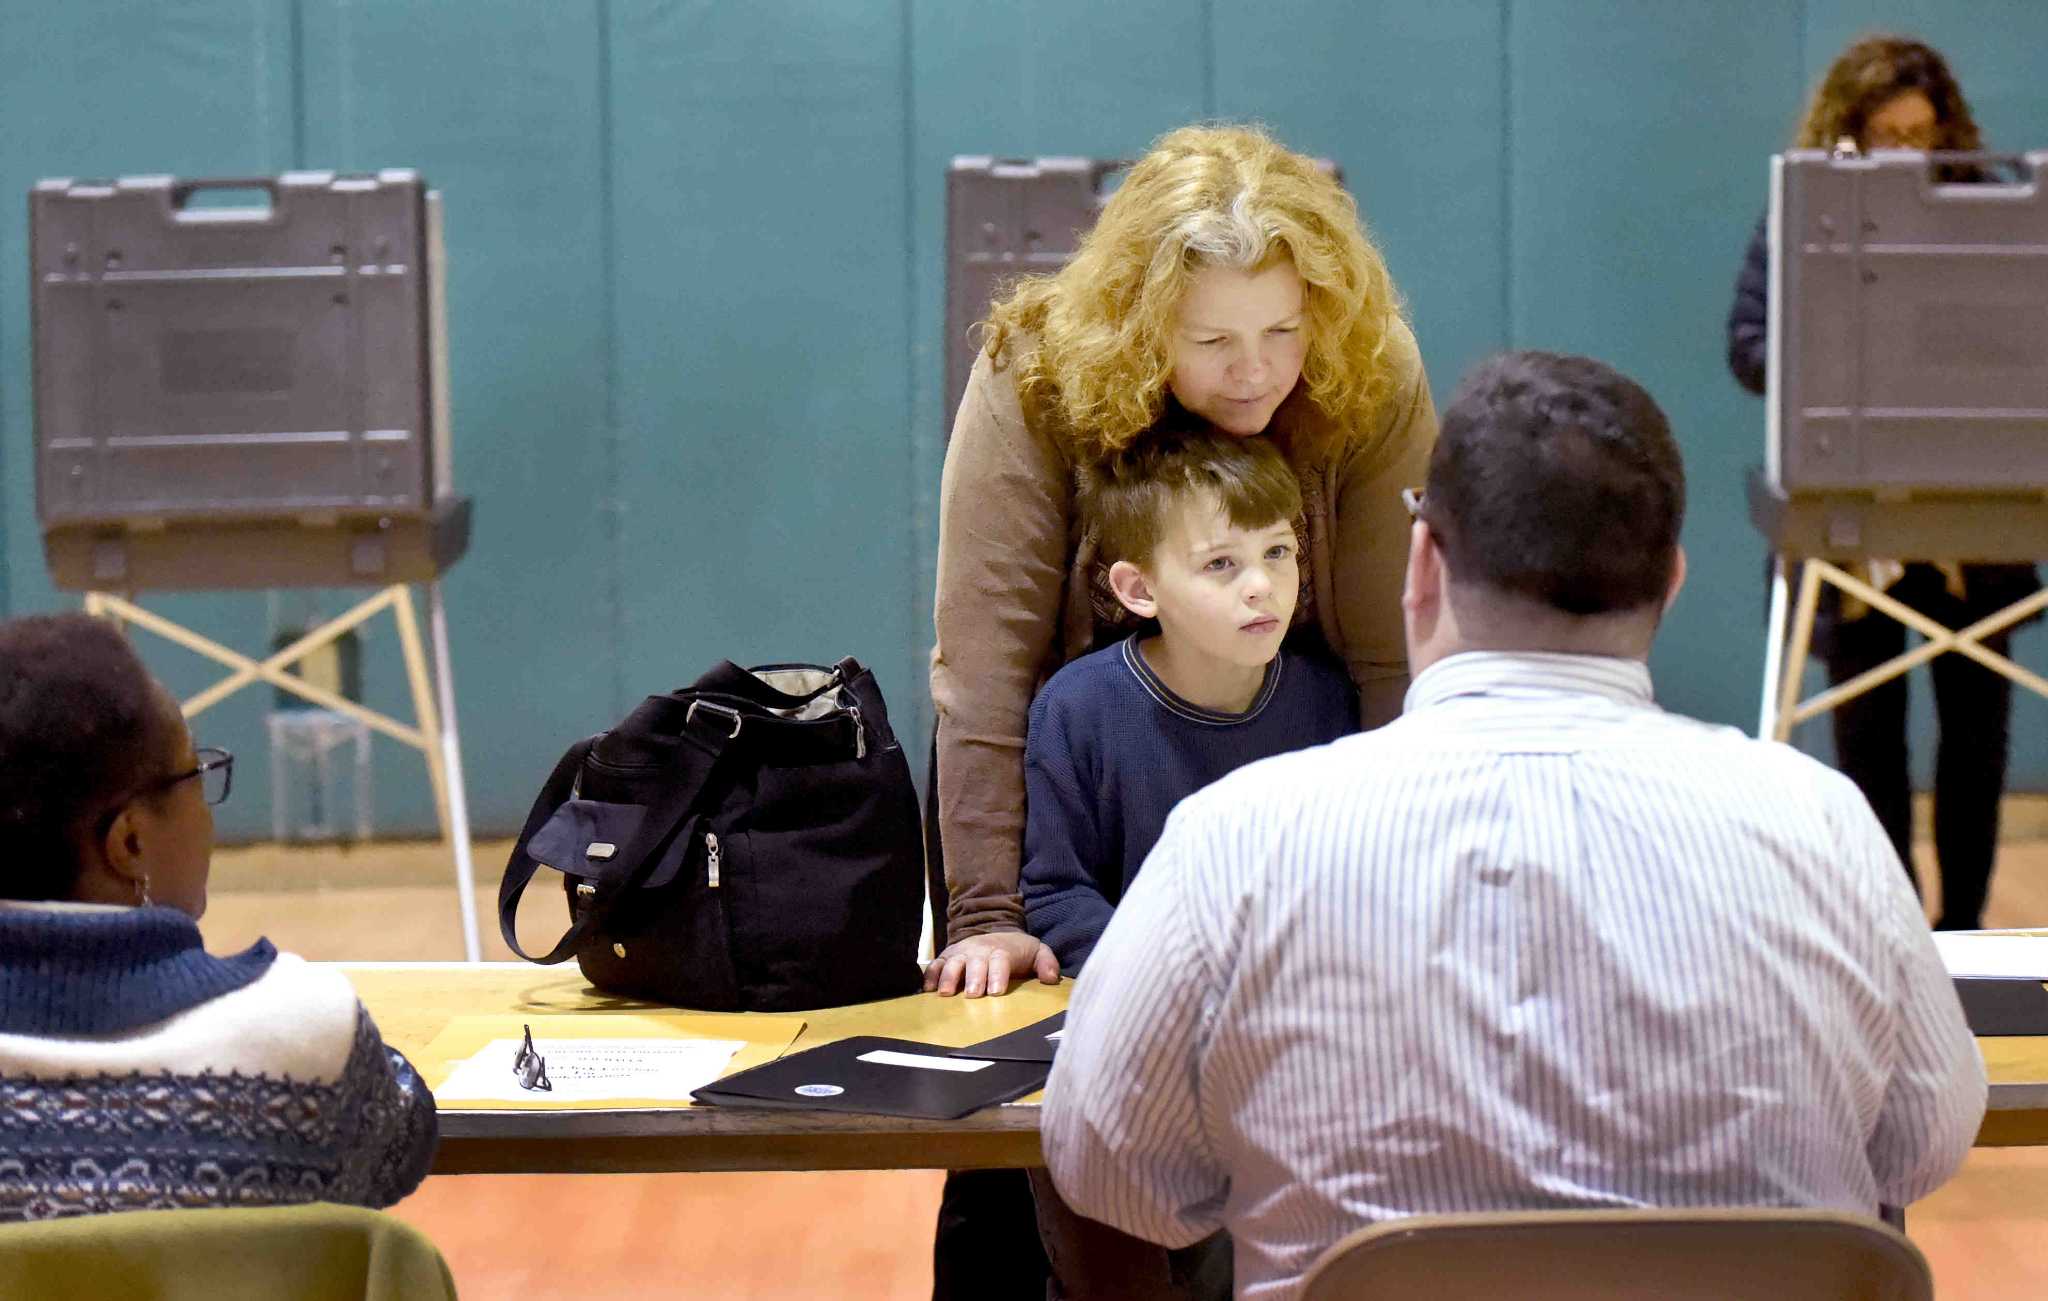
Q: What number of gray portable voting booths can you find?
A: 3